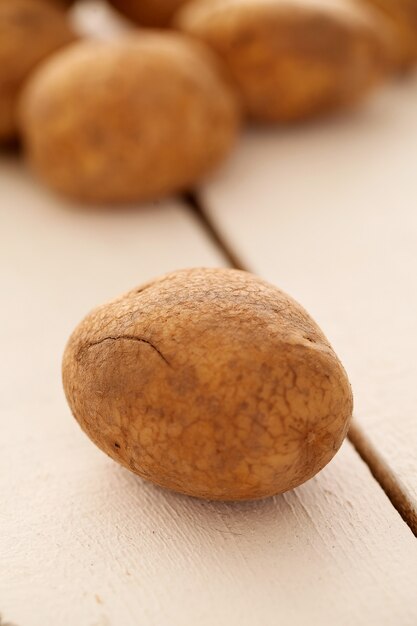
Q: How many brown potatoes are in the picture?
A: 6